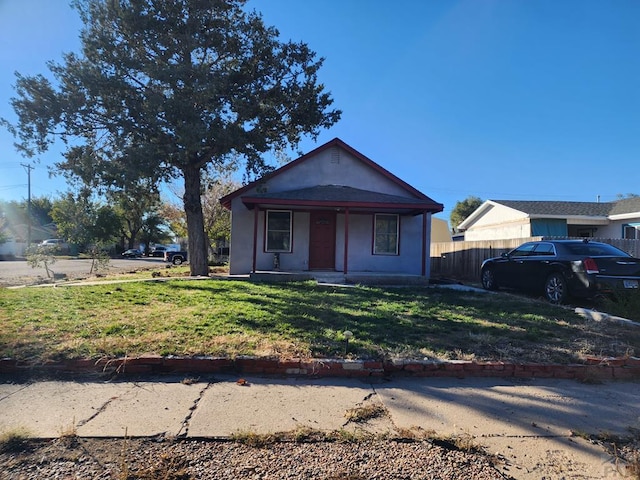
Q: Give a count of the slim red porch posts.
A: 3